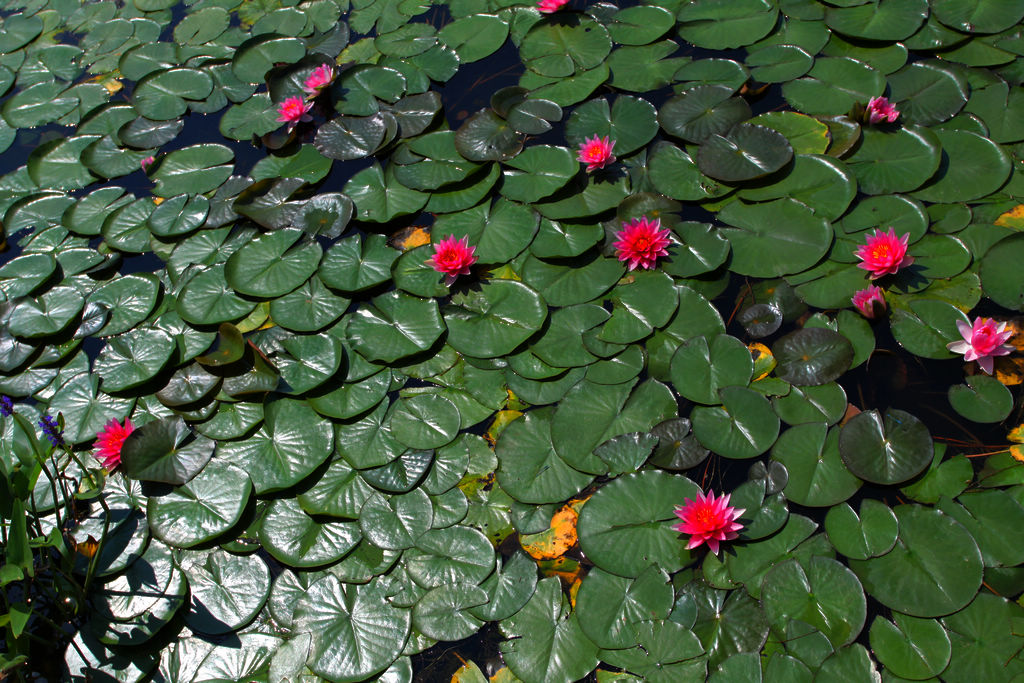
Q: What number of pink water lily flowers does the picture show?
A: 13